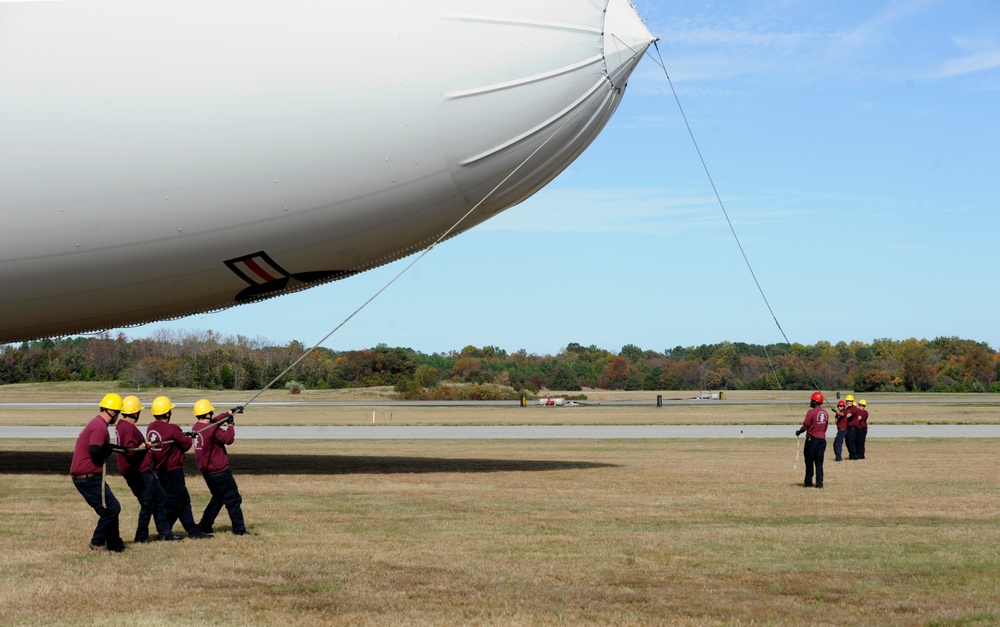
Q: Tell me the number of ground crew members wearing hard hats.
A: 9